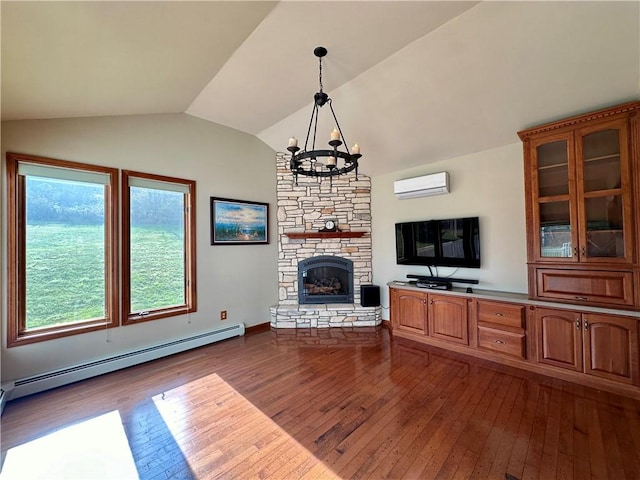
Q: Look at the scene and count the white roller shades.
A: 2